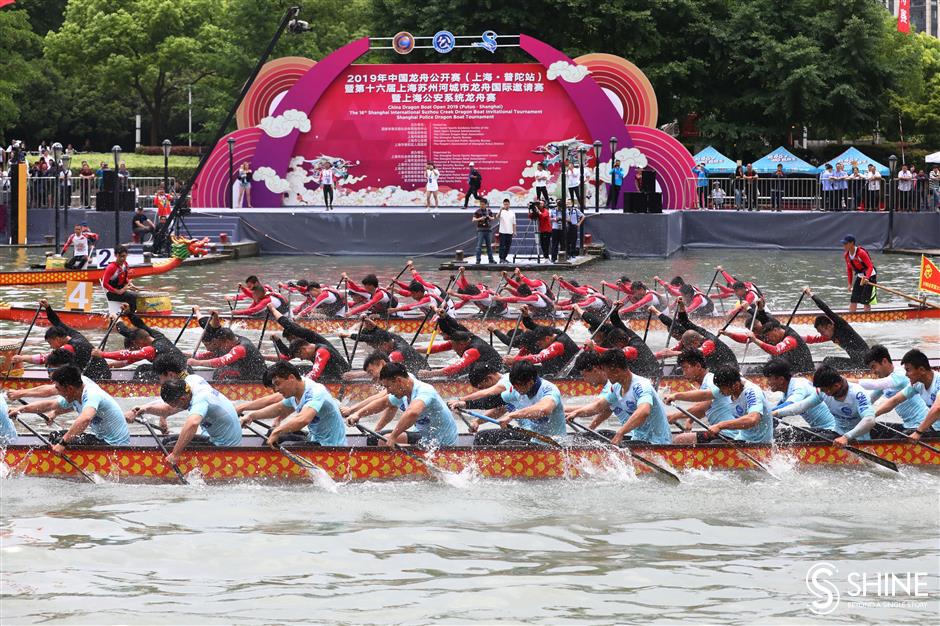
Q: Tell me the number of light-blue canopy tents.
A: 3